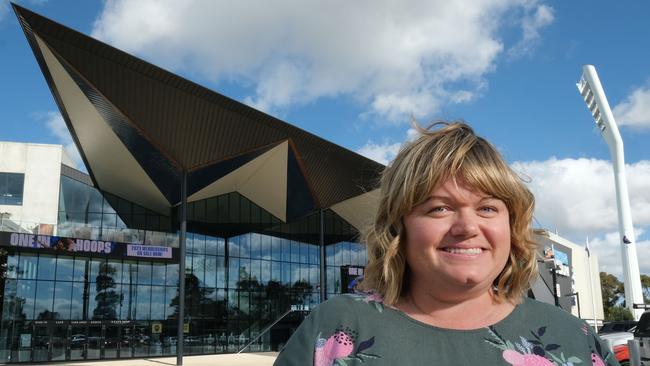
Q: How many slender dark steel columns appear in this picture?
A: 2